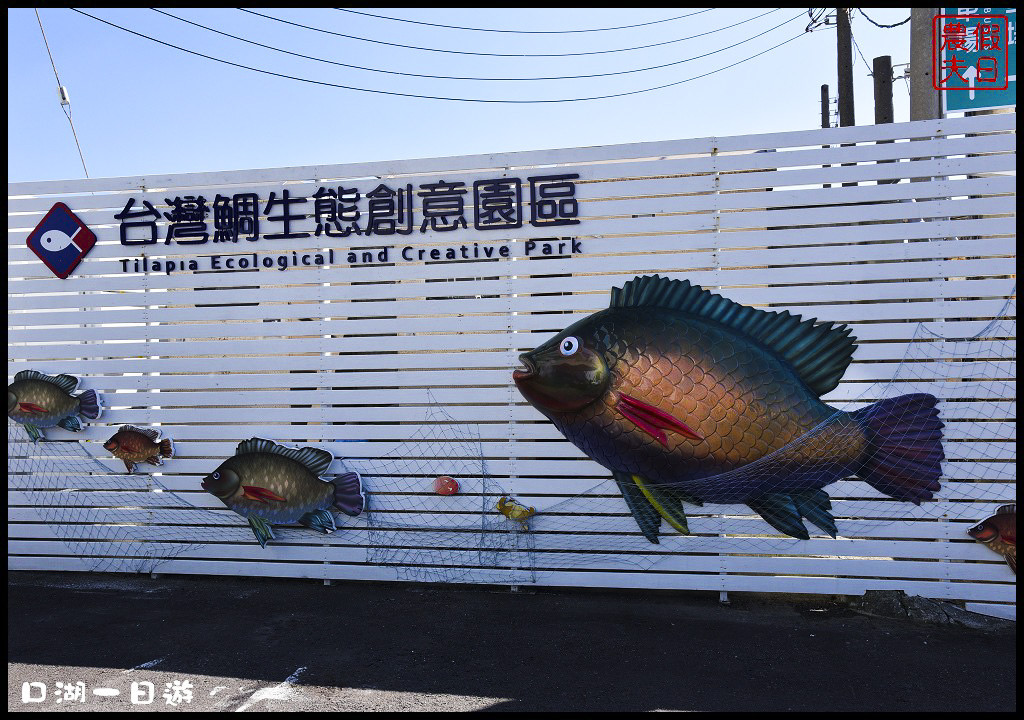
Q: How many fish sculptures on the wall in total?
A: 5